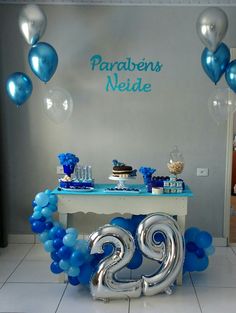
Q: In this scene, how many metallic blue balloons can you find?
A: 4